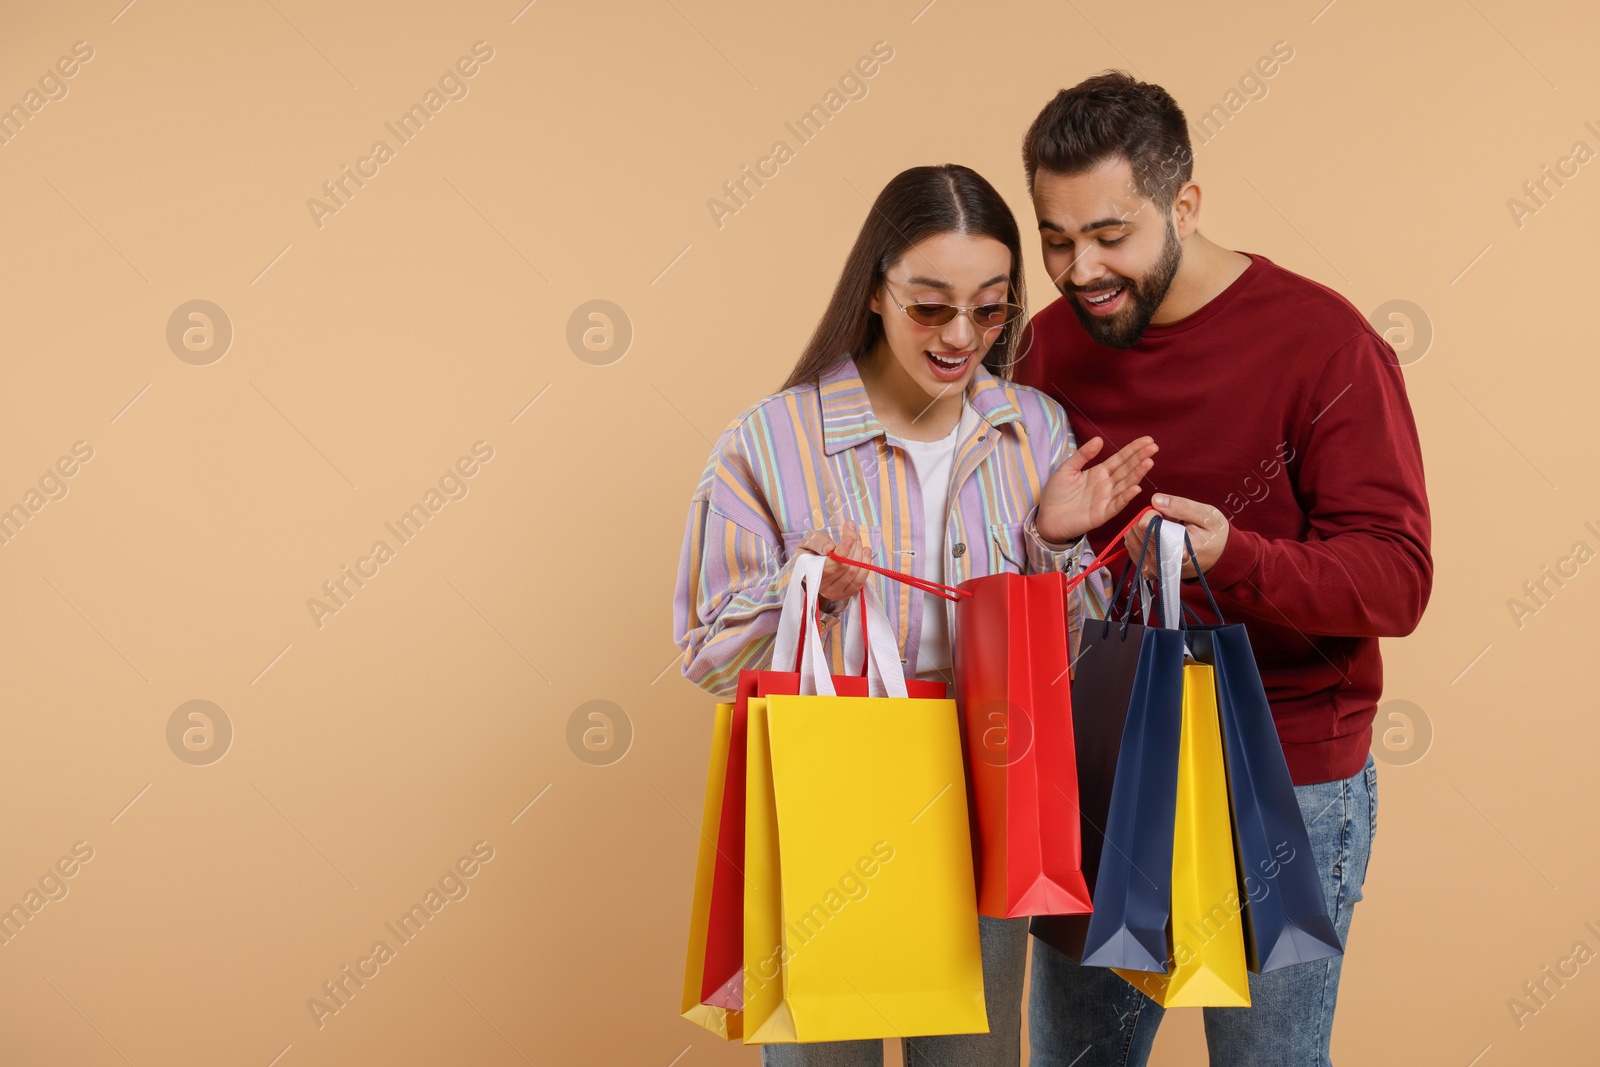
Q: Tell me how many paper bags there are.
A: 7